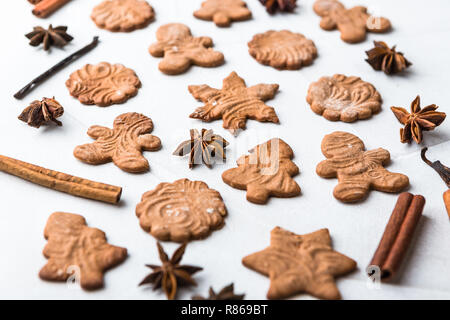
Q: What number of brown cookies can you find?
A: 14